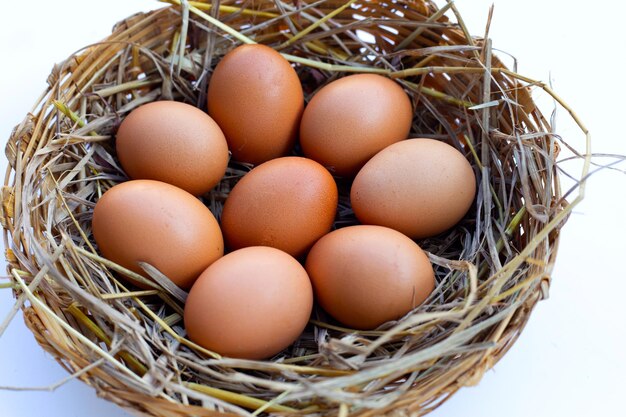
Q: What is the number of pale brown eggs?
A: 8